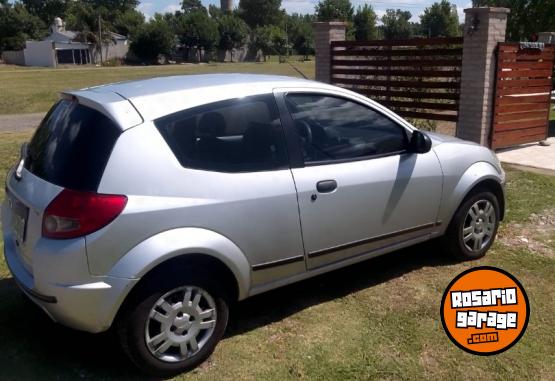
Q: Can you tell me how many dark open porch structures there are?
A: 1